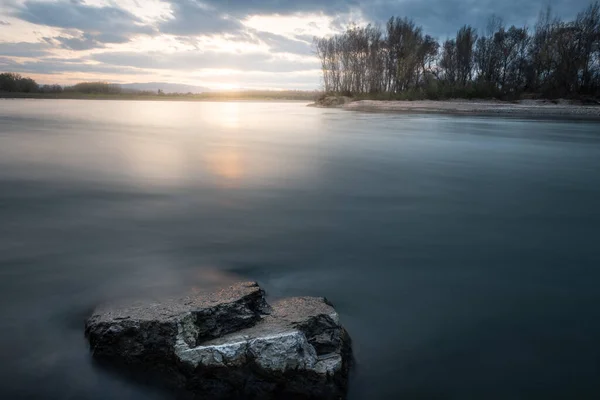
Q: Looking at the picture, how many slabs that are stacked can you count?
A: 2